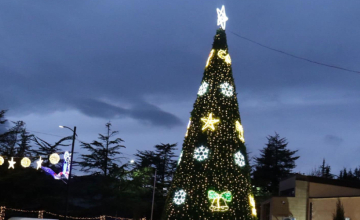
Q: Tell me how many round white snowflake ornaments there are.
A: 5